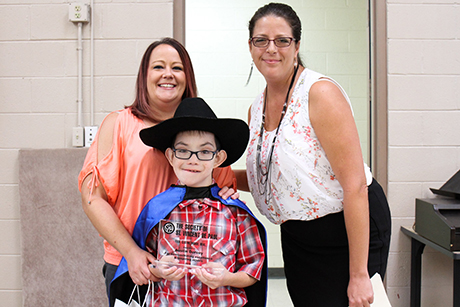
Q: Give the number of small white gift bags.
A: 1